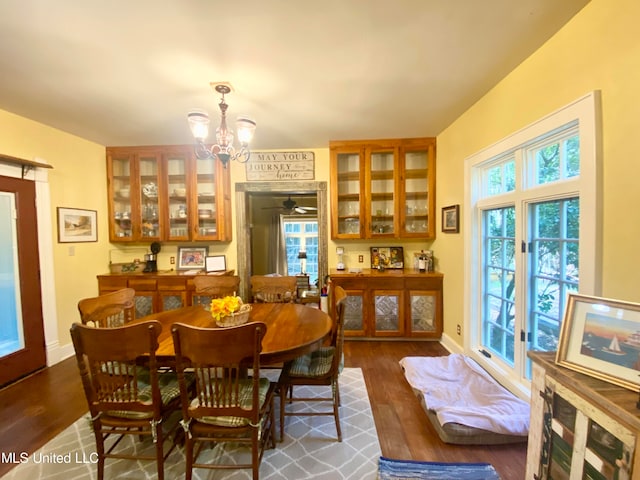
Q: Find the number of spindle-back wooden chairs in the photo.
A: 6